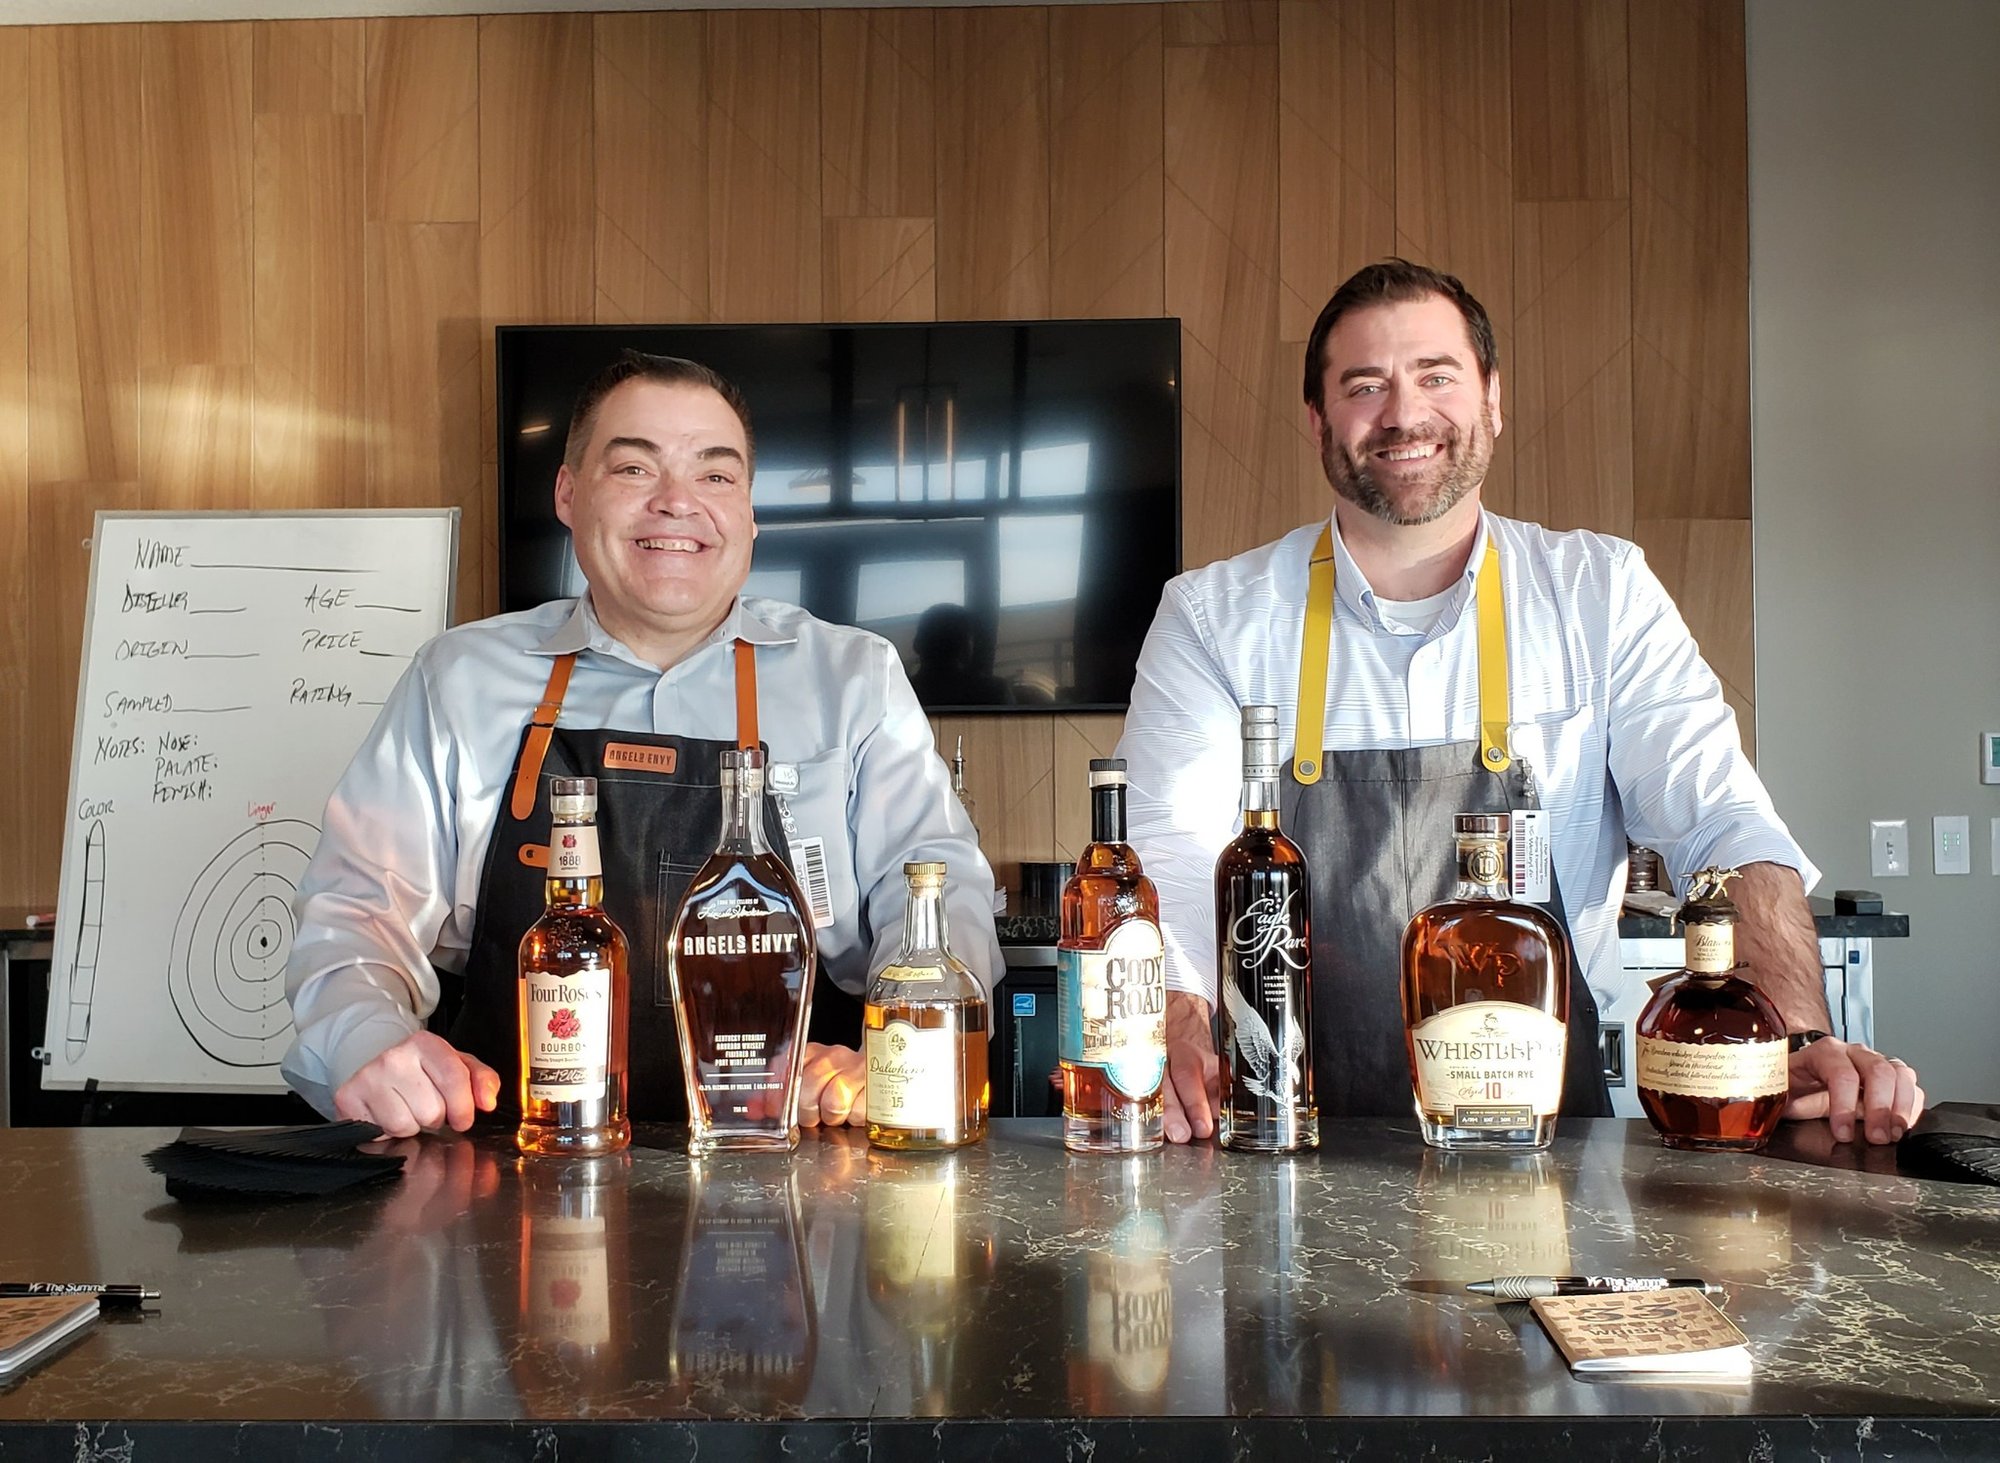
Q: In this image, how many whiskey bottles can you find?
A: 7